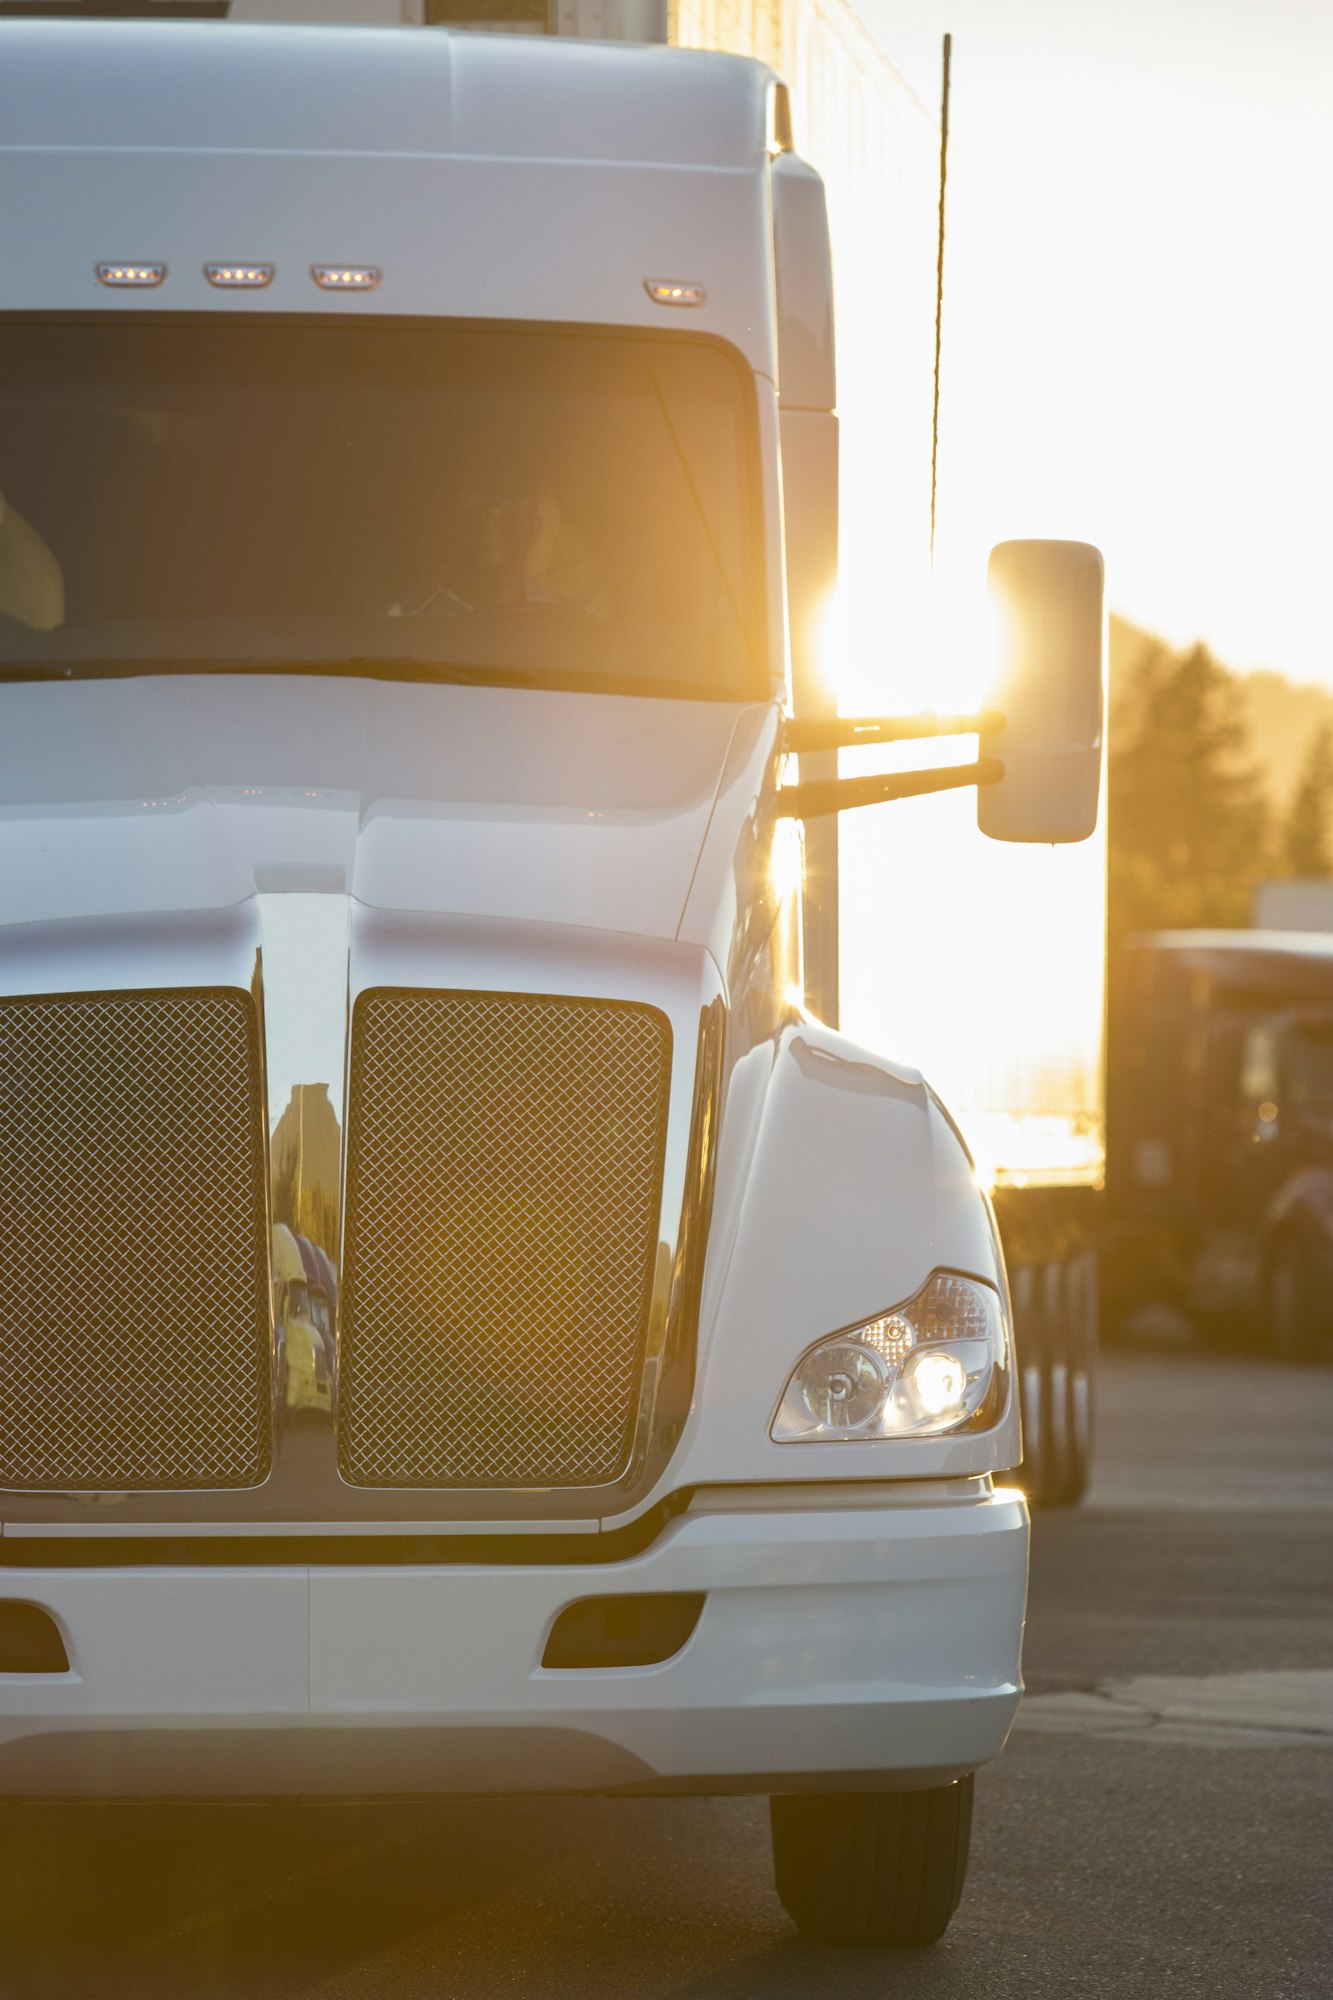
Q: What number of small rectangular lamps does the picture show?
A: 4